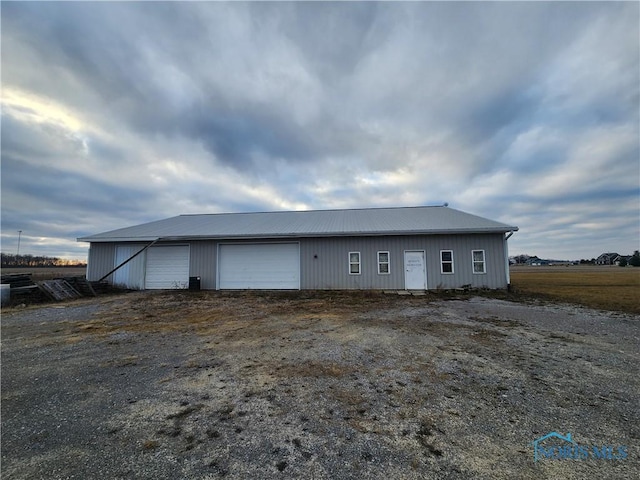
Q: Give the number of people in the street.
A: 0